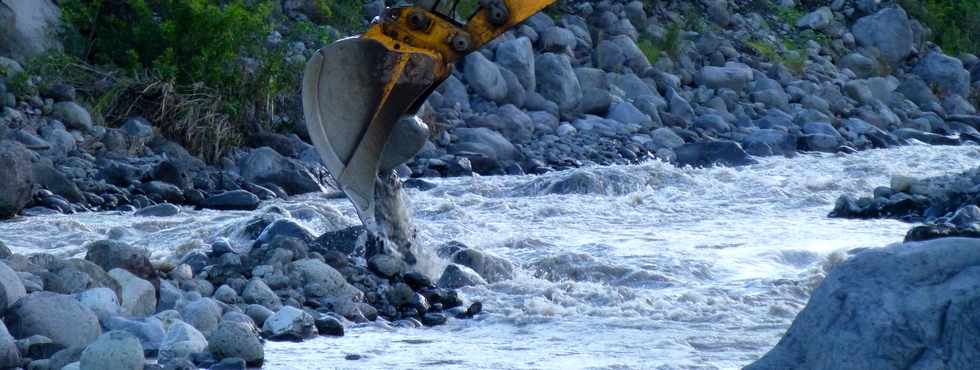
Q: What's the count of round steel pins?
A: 3